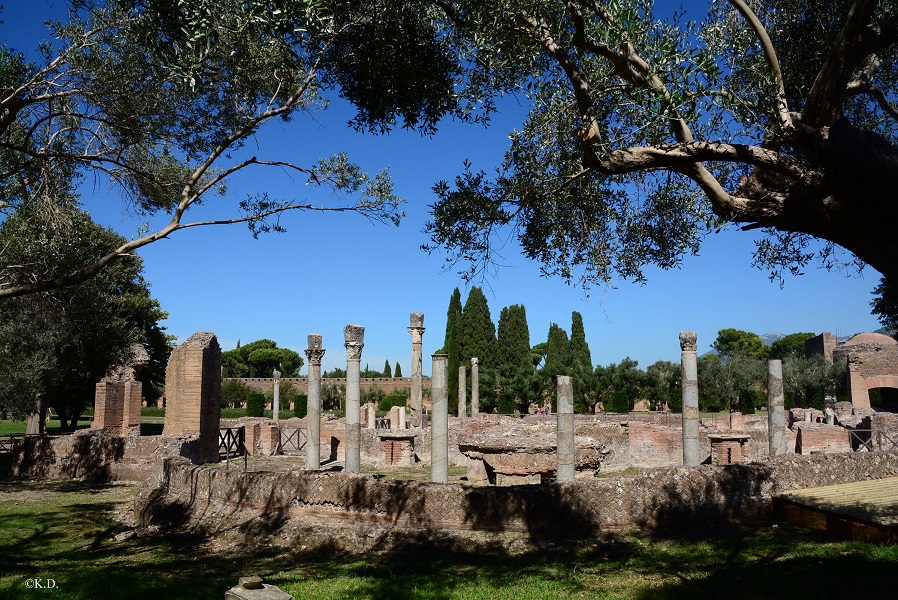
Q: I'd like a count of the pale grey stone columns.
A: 10